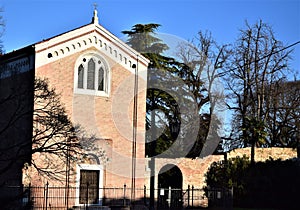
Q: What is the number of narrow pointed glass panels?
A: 3